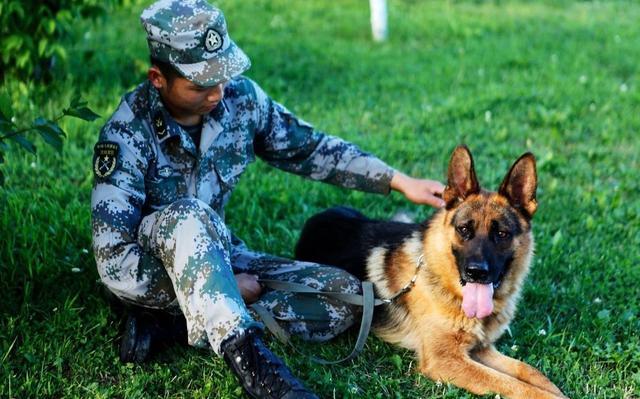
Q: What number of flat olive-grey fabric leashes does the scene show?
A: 1